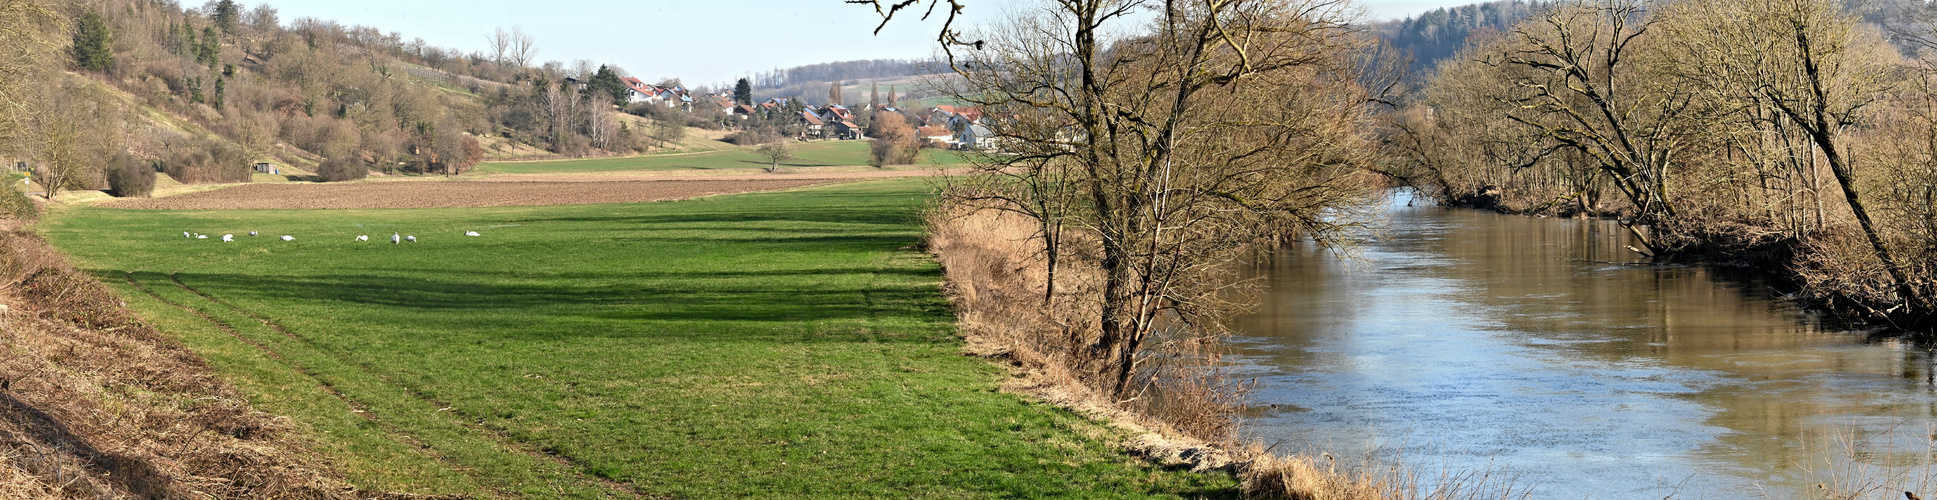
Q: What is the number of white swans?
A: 9